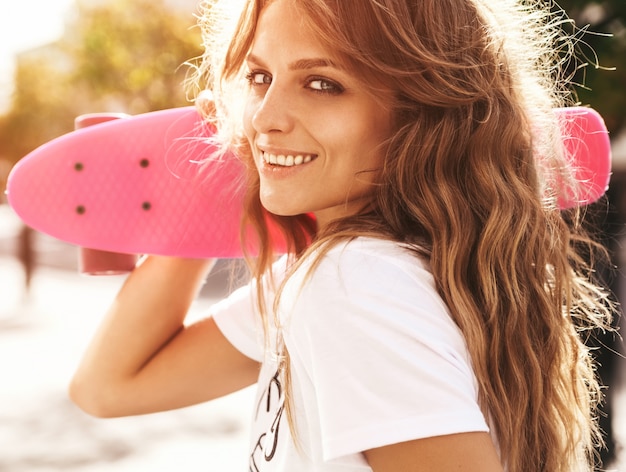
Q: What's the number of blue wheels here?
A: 0